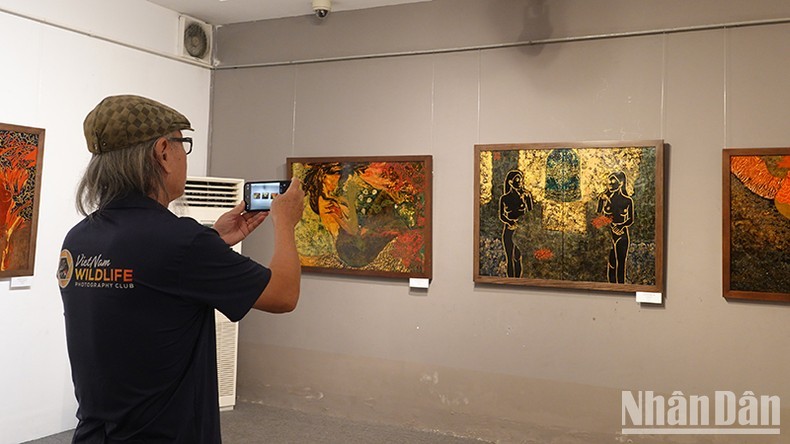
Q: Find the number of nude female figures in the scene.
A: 2